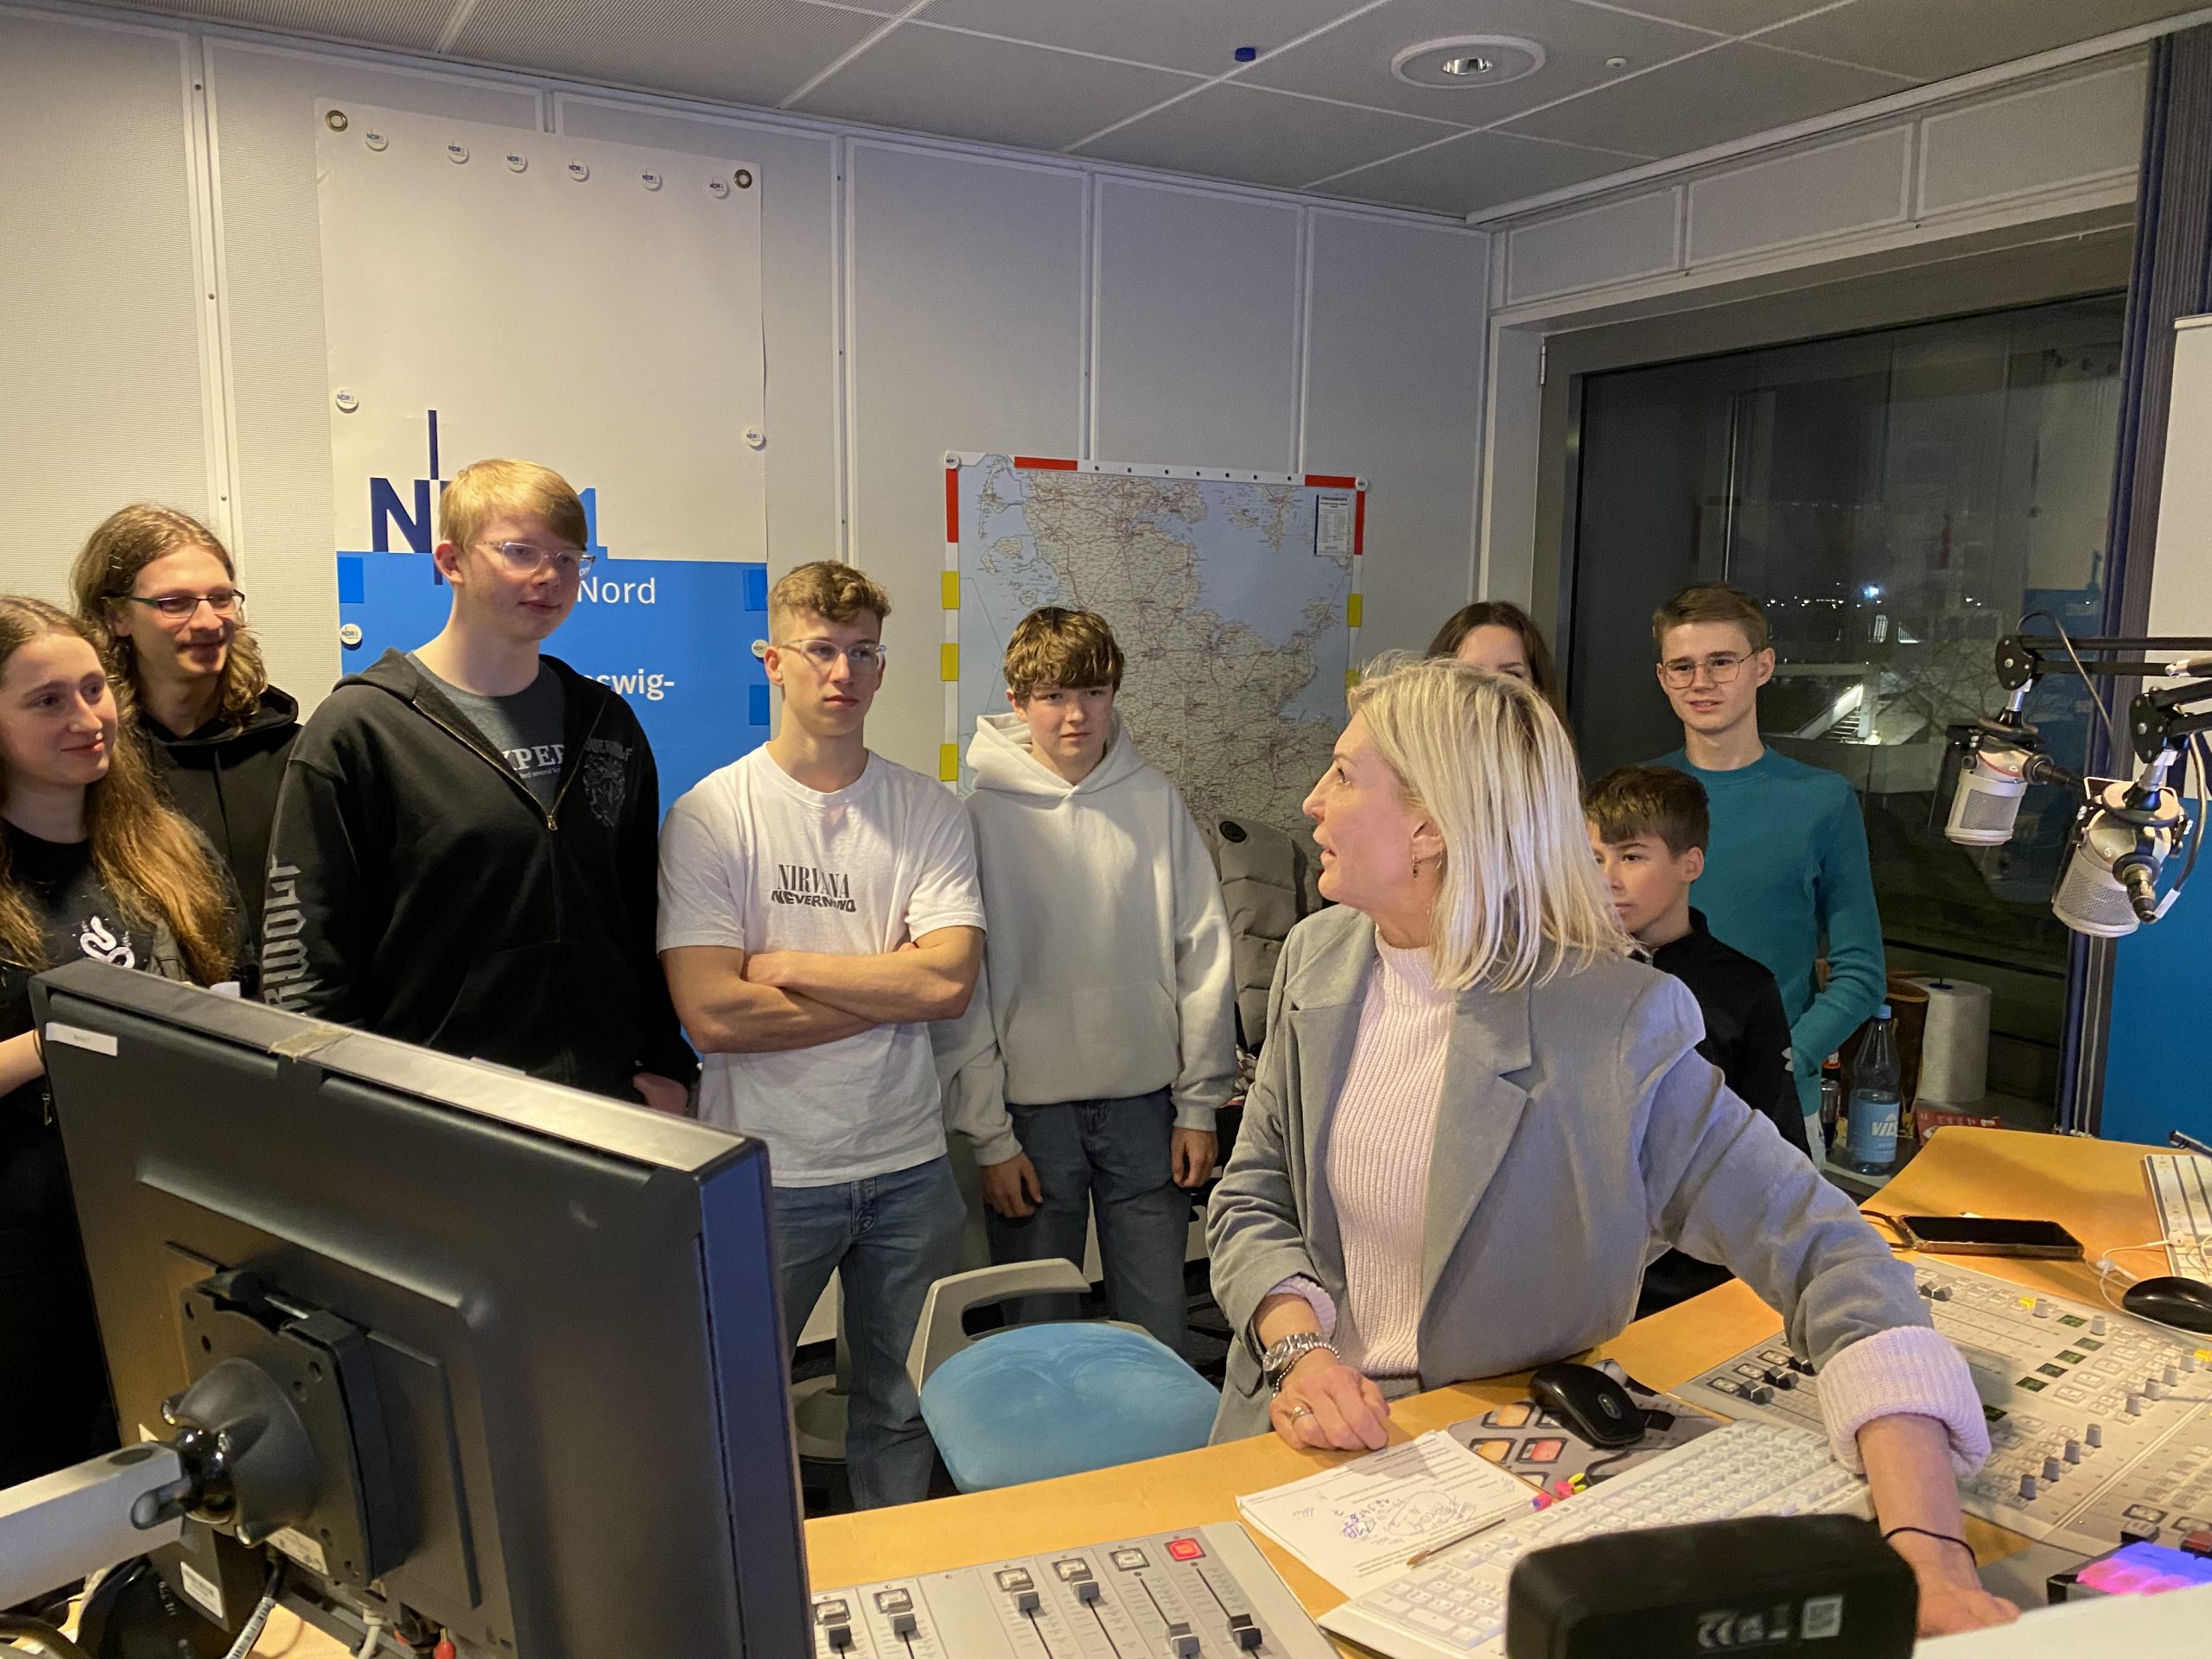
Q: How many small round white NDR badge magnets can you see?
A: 12